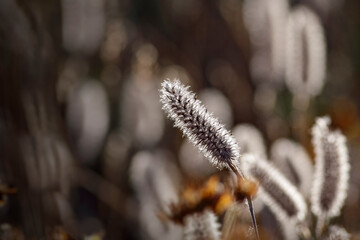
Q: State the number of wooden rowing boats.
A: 0